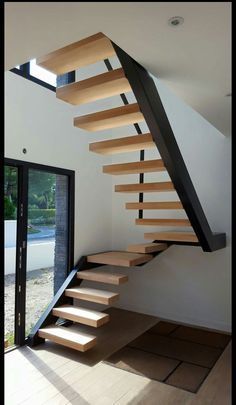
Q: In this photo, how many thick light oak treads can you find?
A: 15